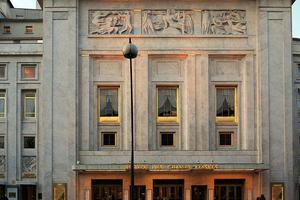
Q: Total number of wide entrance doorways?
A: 3